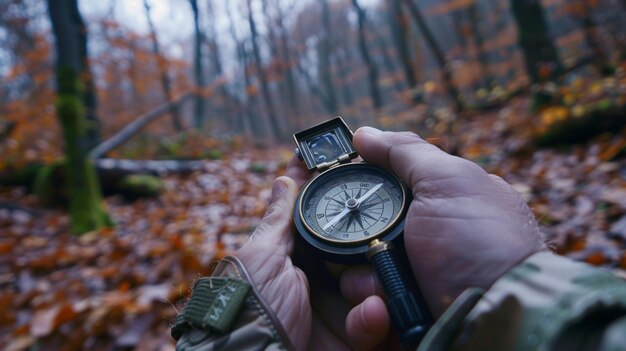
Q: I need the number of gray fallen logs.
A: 2